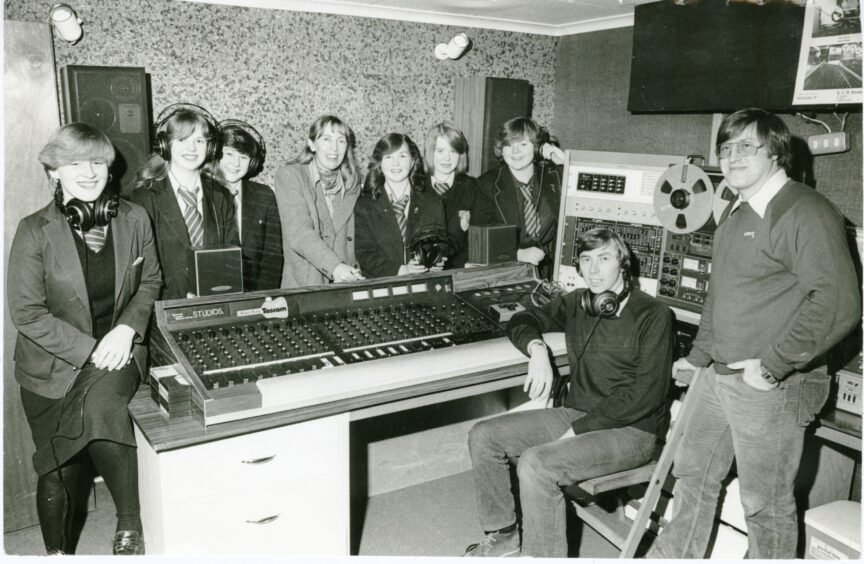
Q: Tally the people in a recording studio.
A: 9